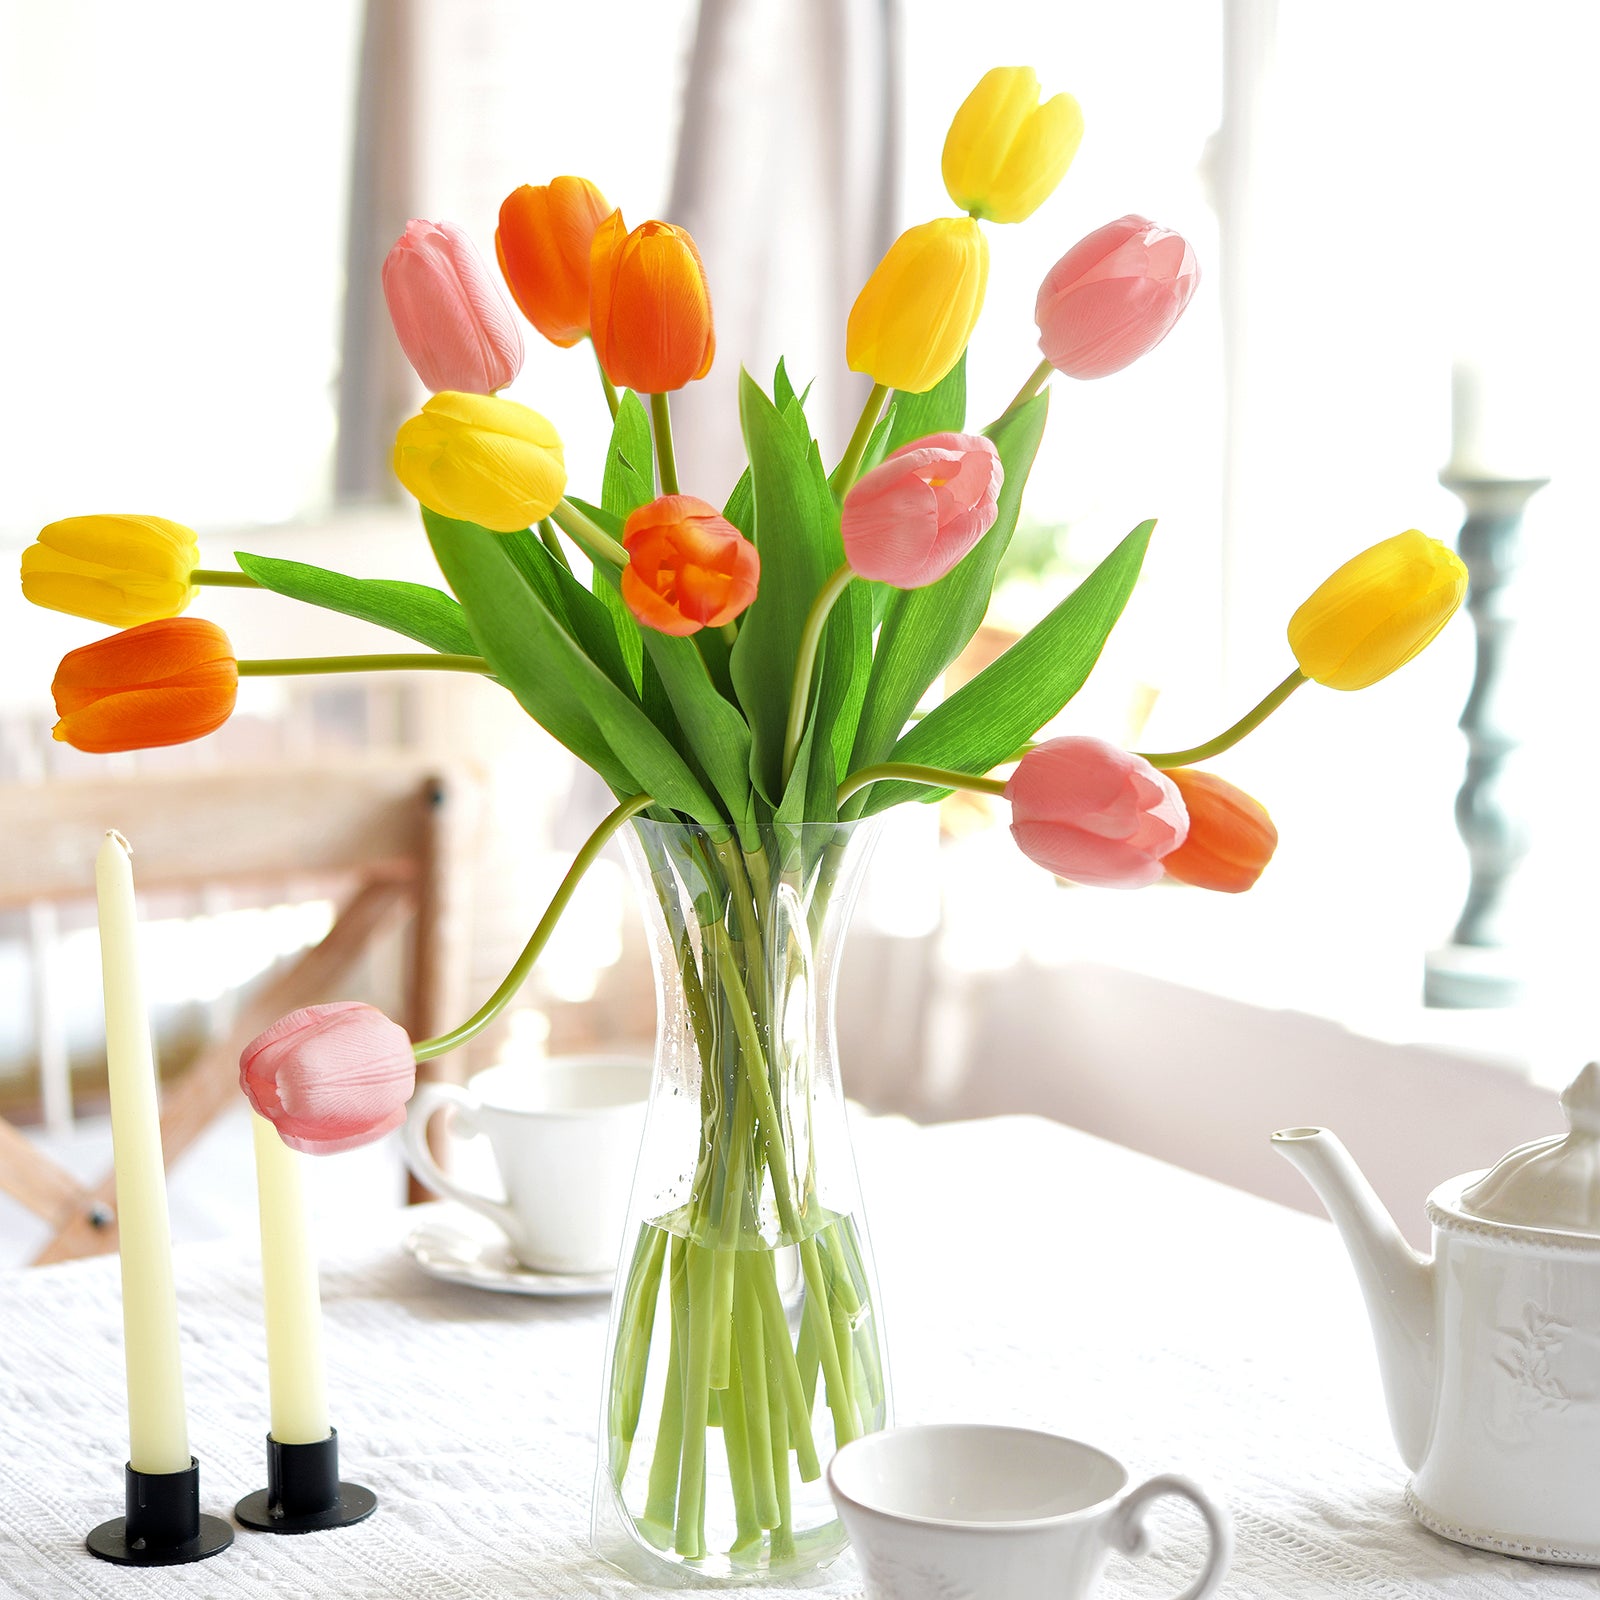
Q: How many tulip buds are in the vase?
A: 15